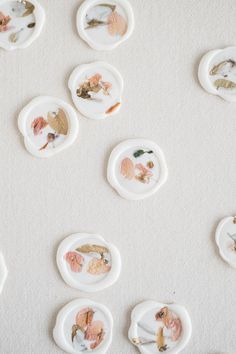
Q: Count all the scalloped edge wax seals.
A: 11